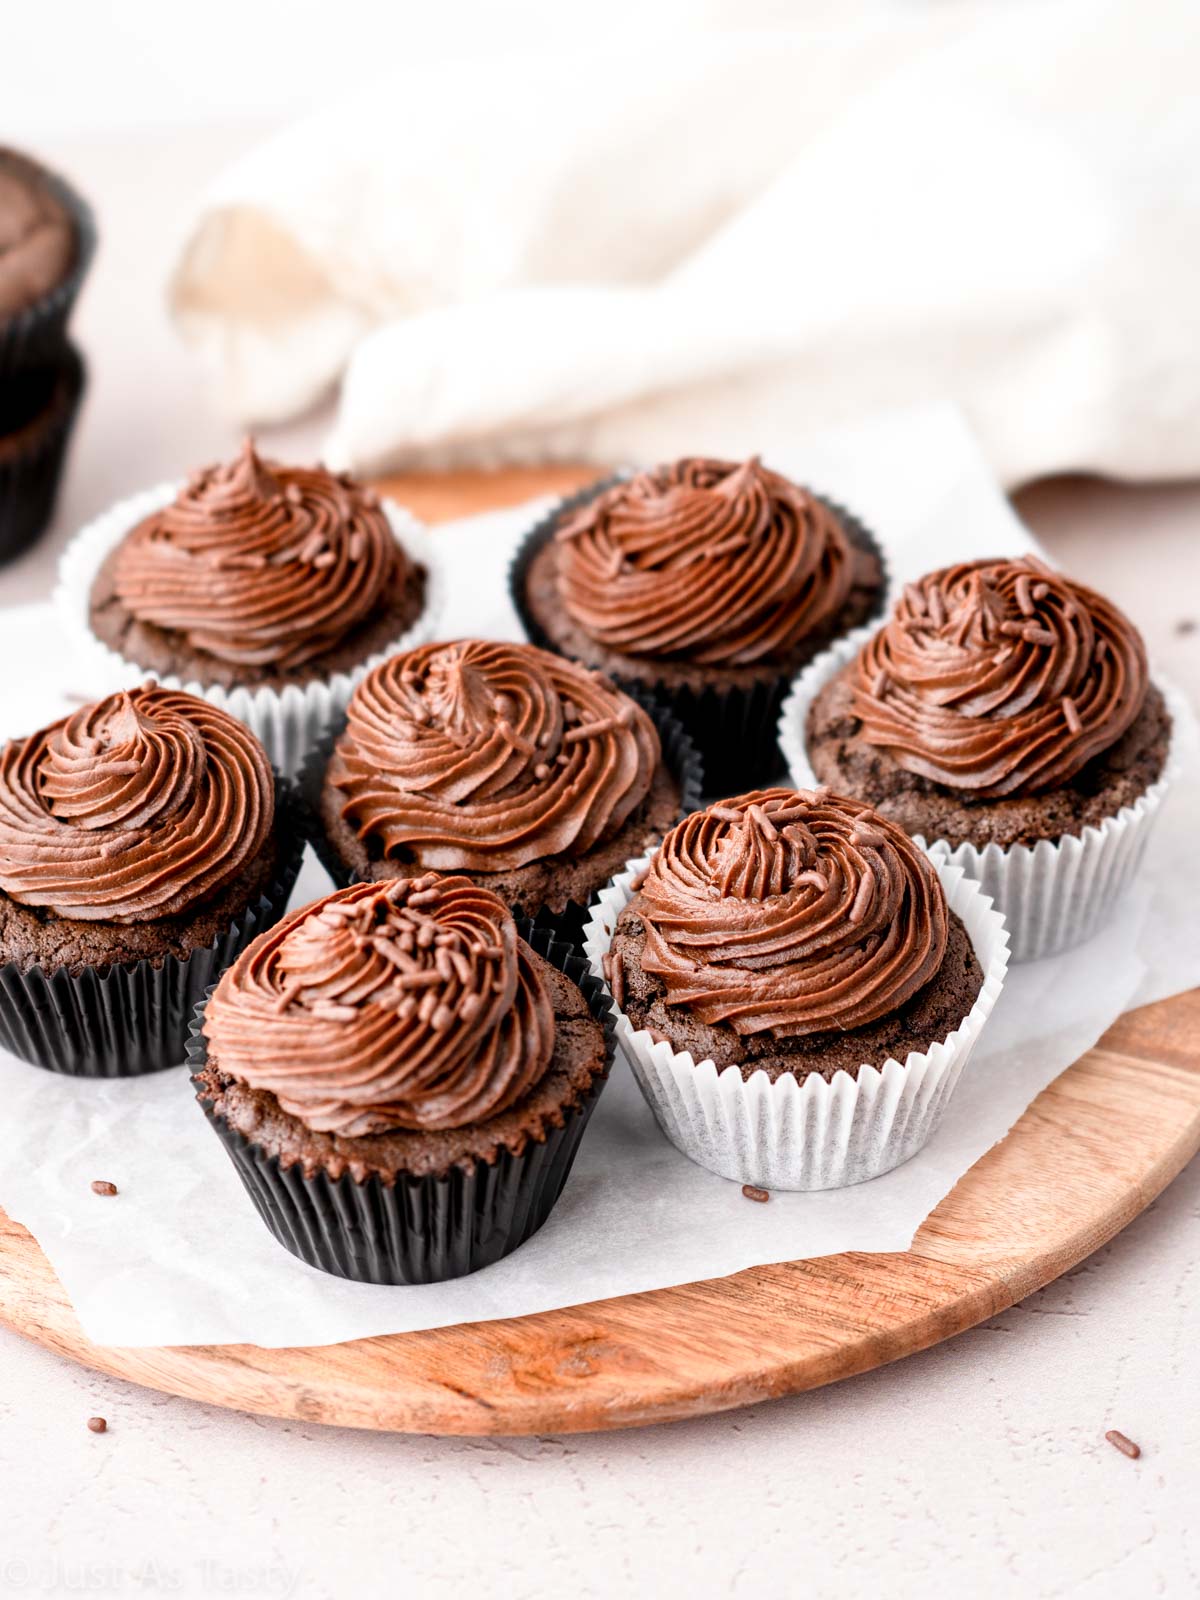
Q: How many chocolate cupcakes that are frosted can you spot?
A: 7